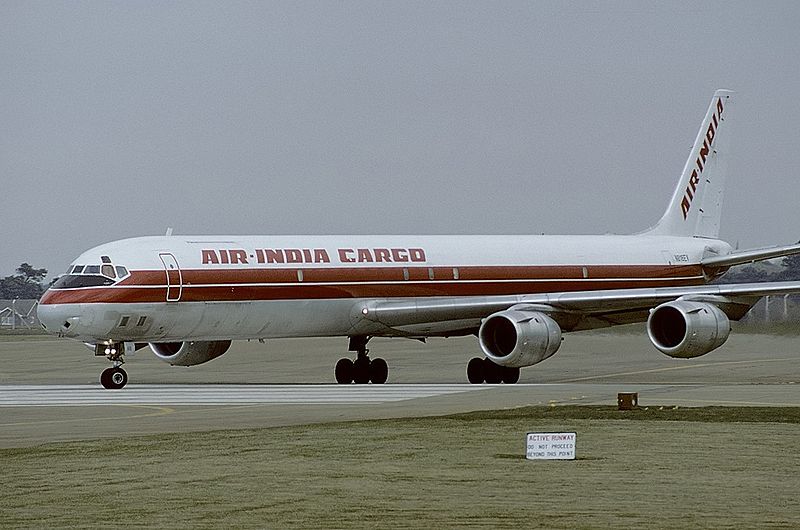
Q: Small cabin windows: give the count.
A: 5